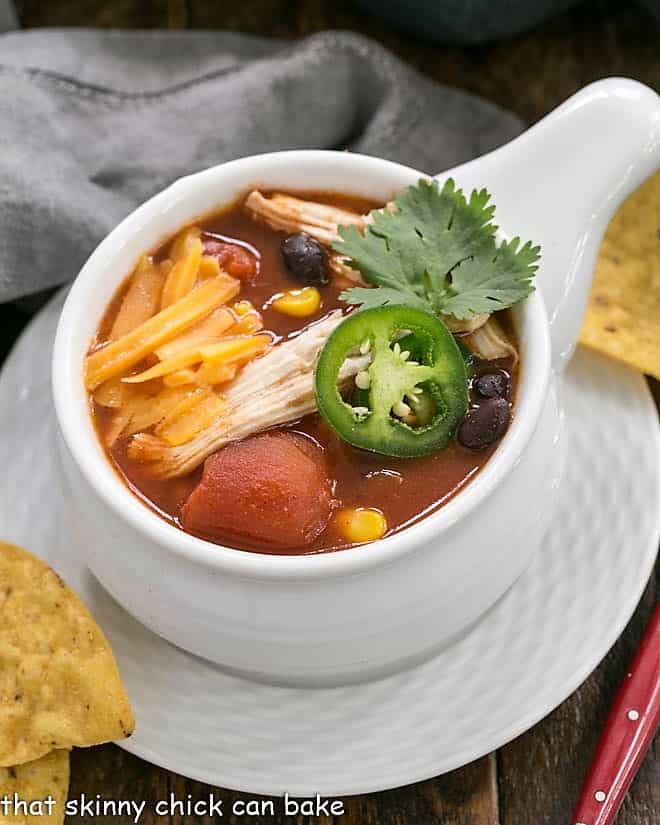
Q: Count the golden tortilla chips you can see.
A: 3